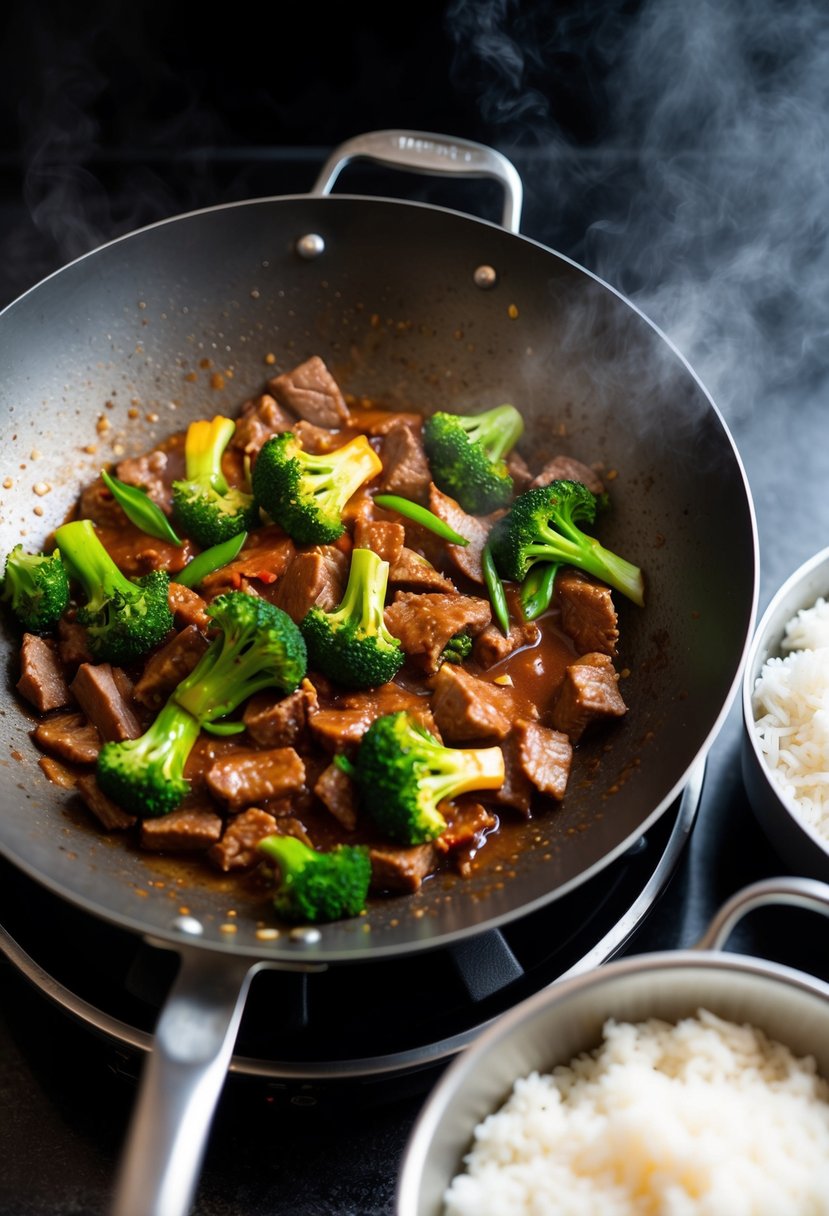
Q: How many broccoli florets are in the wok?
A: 11